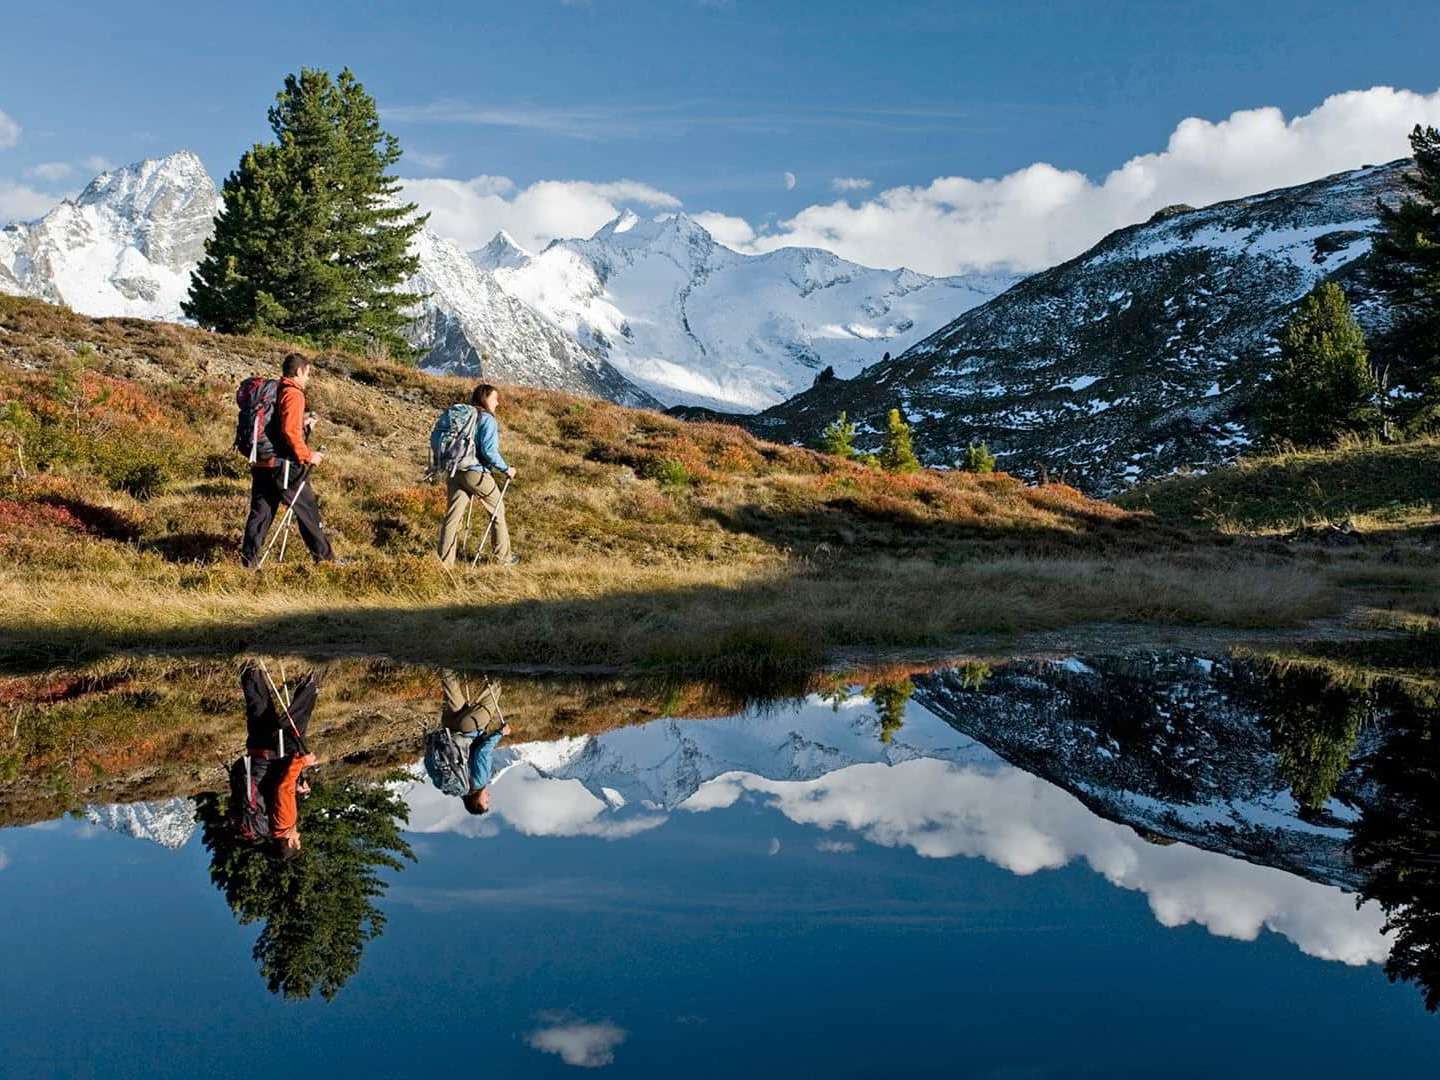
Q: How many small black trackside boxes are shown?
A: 0